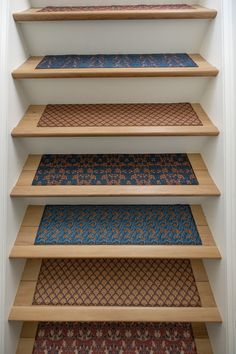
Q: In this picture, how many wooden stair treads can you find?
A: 7